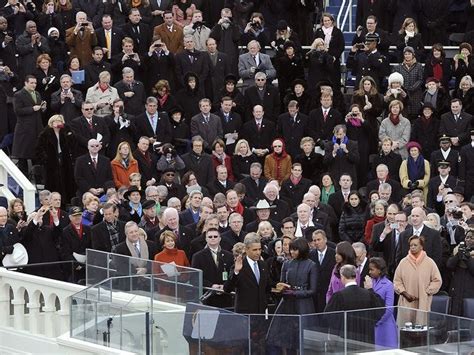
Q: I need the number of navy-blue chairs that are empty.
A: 2